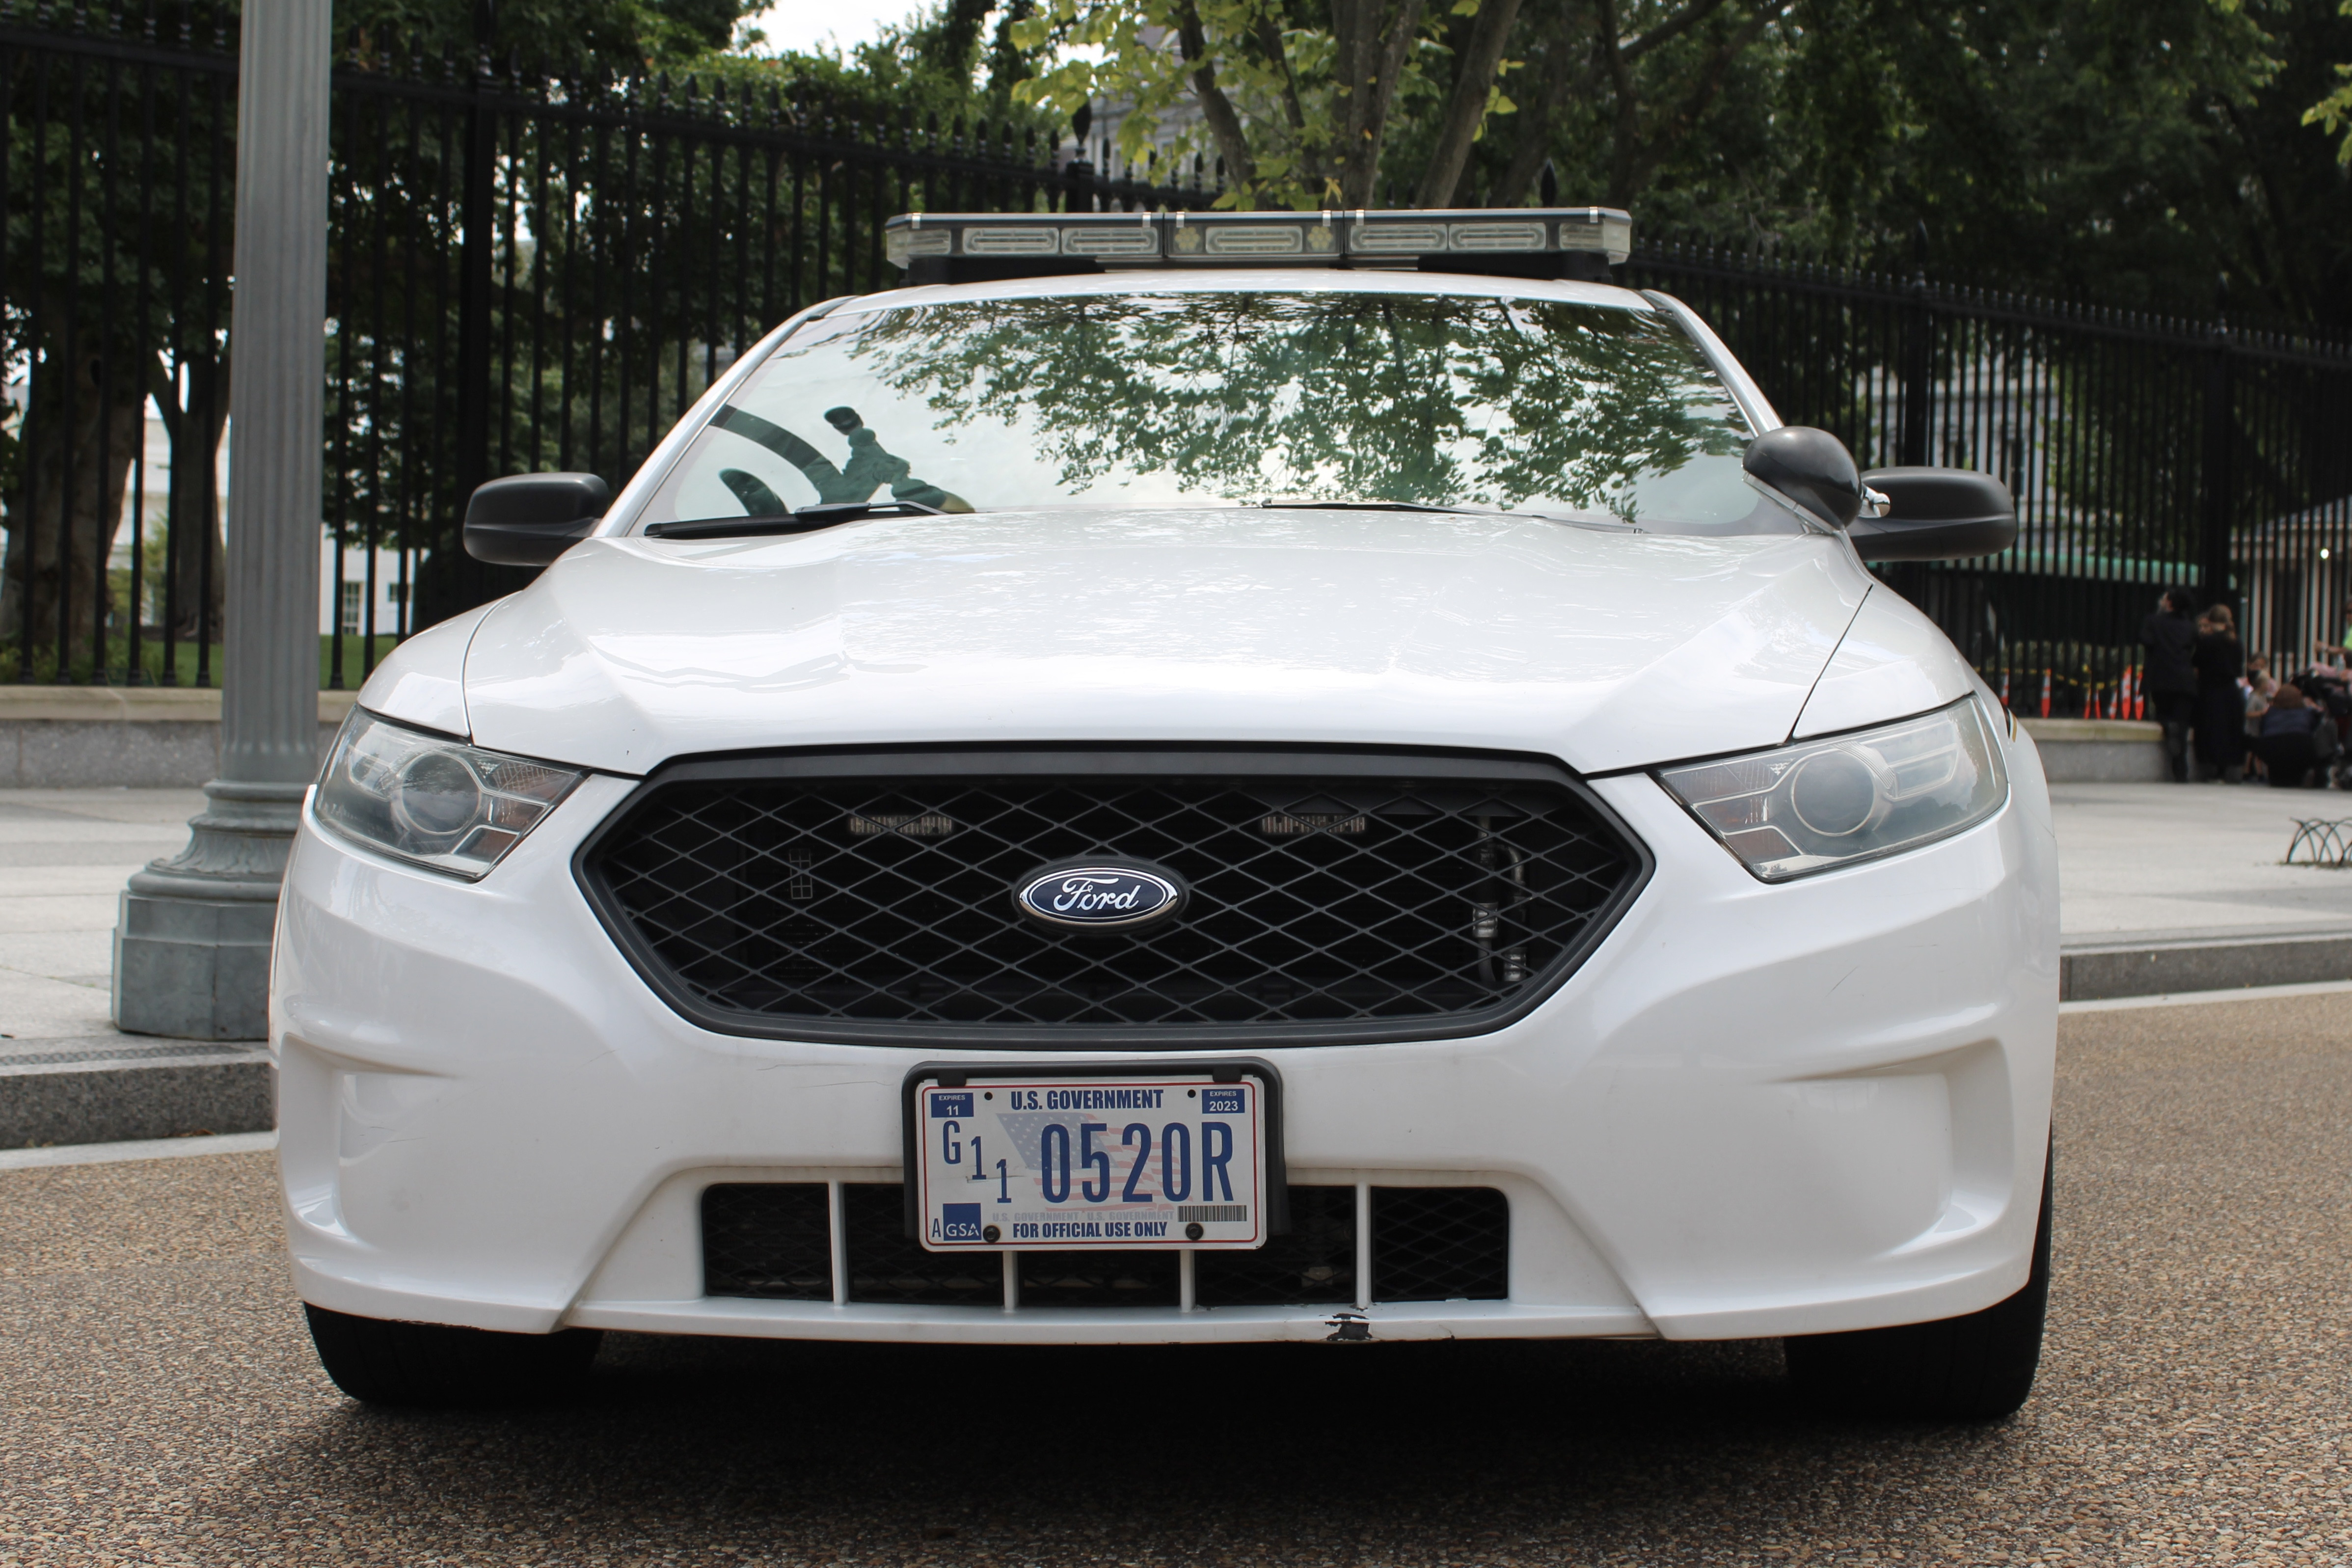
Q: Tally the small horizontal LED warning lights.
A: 2